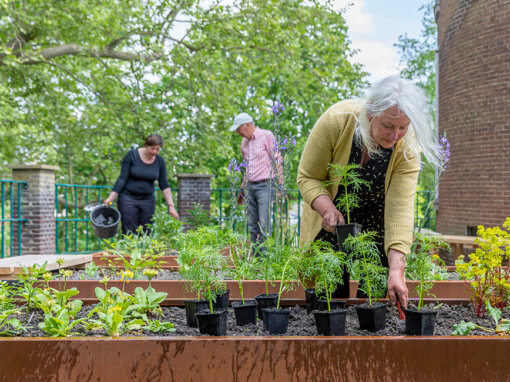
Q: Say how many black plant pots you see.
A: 12